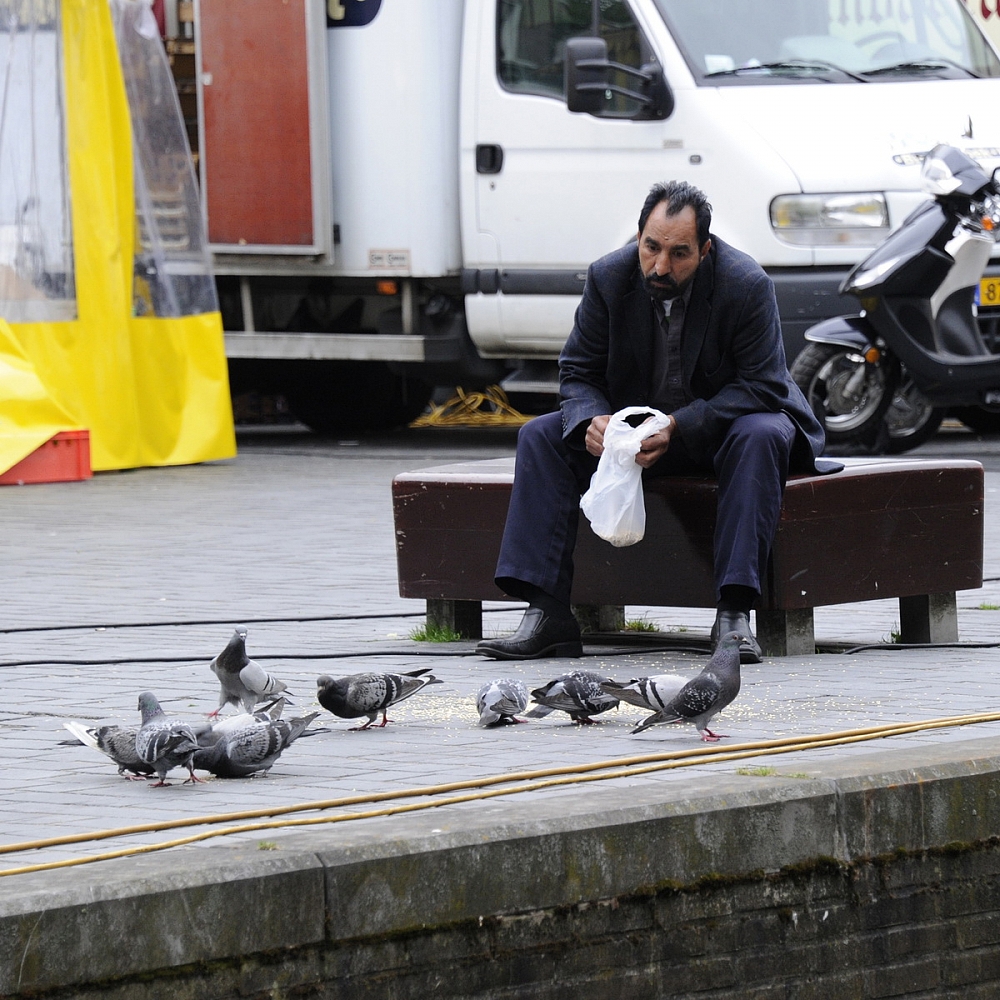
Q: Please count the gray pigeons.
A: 10